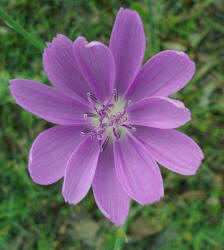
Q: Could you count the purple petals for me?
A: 11